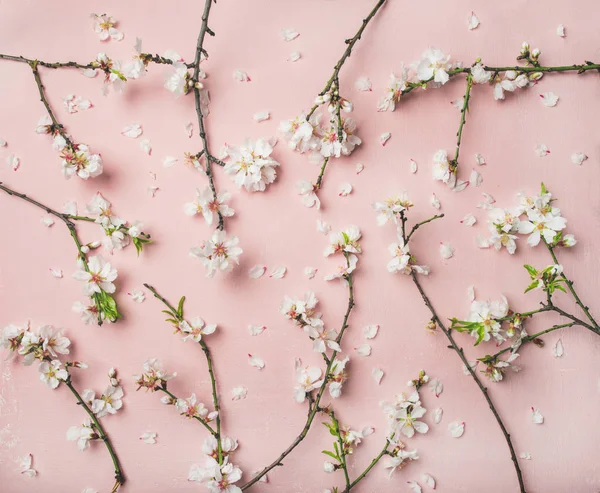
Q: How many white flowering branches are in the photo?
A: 11